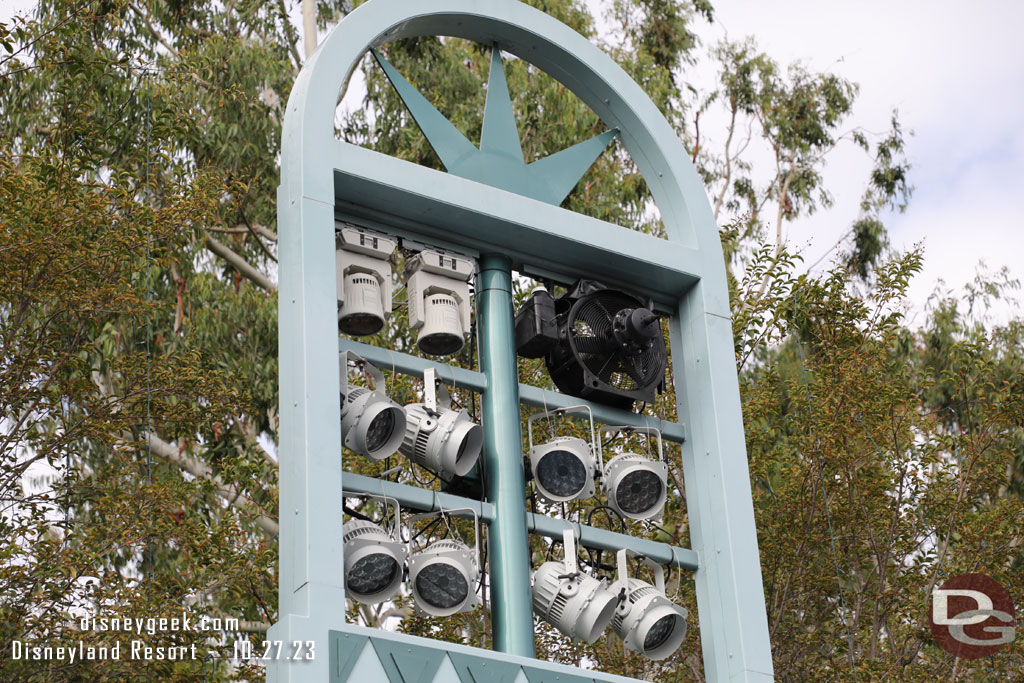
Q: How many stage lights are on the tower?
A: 10